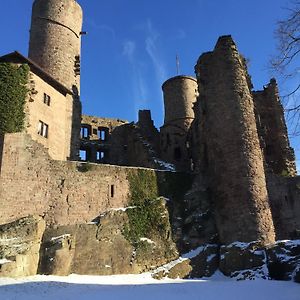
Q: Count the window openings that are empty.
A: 4